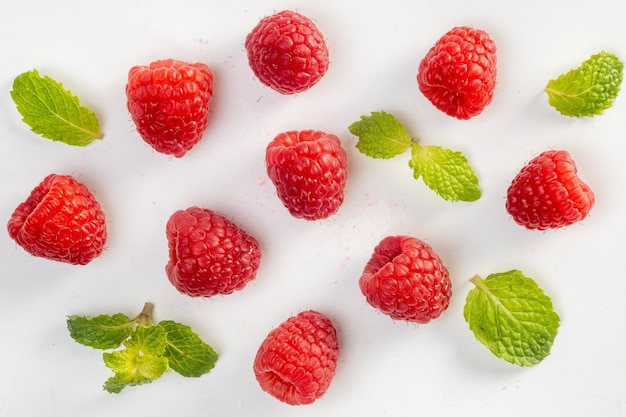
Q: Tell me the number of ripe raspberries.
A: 9